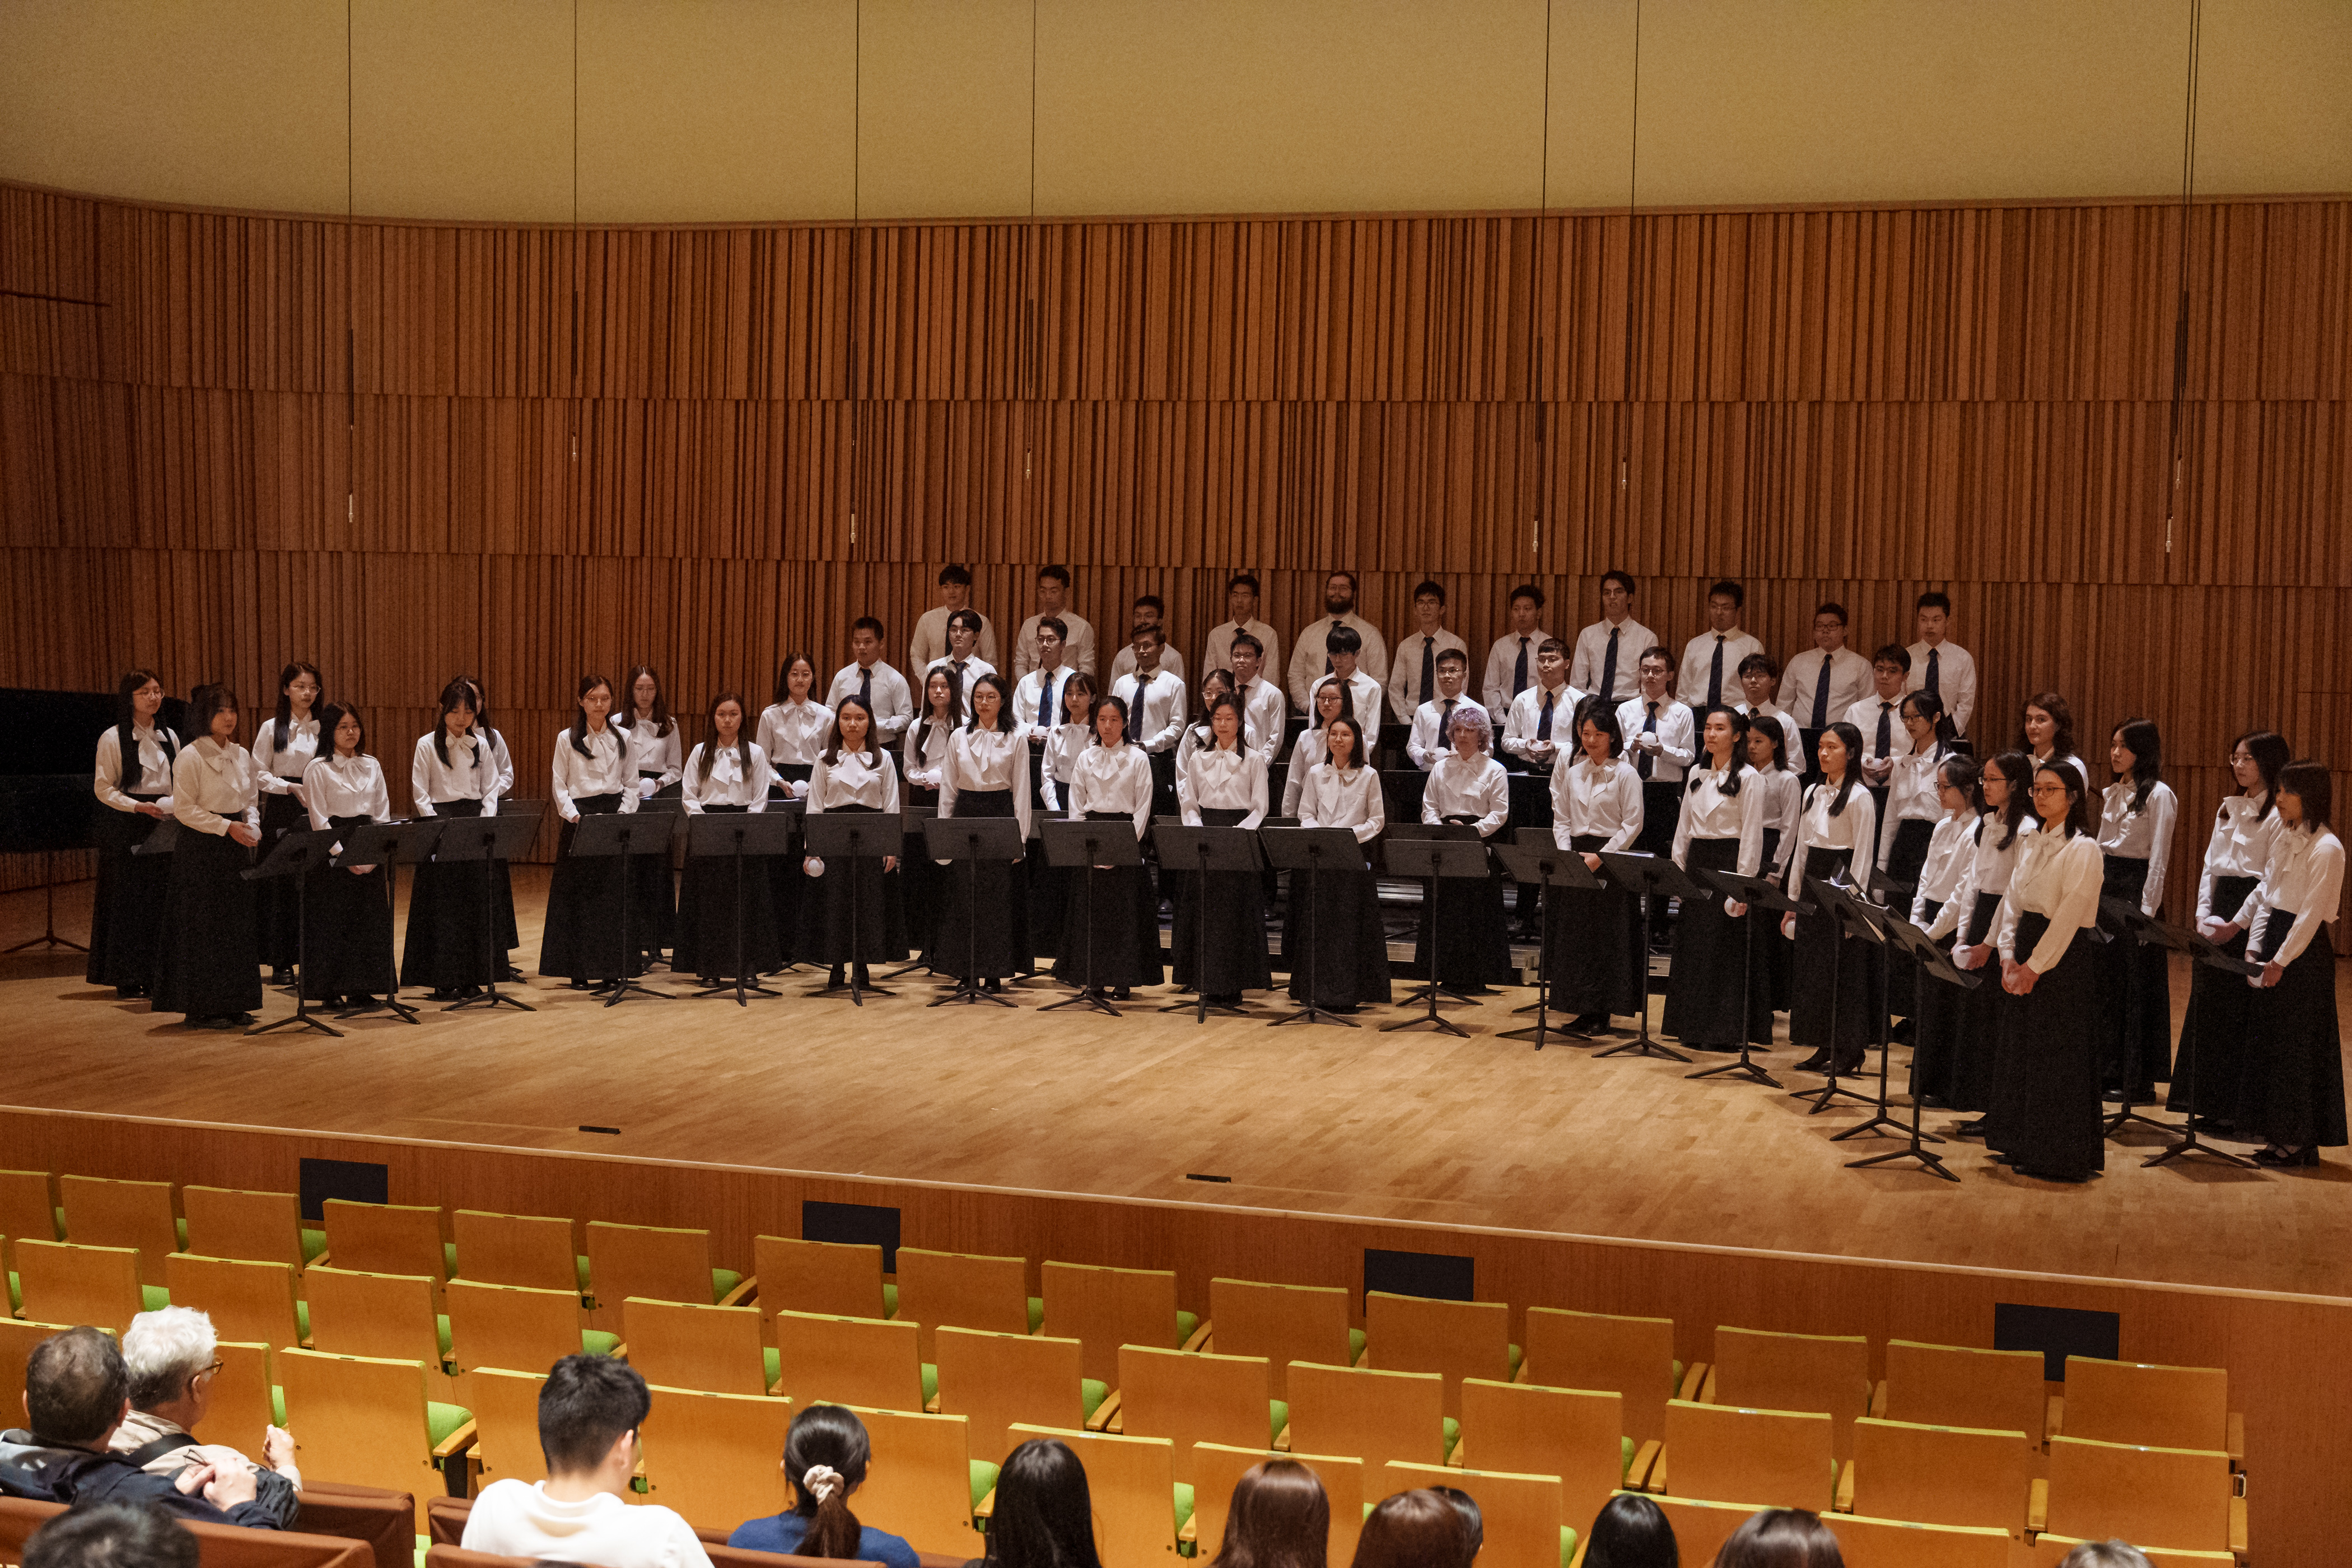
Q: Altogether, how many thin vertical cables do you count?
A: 8